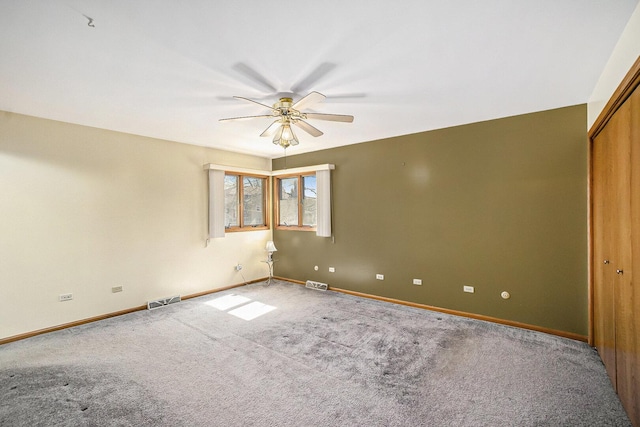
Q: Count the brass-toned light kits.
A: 1